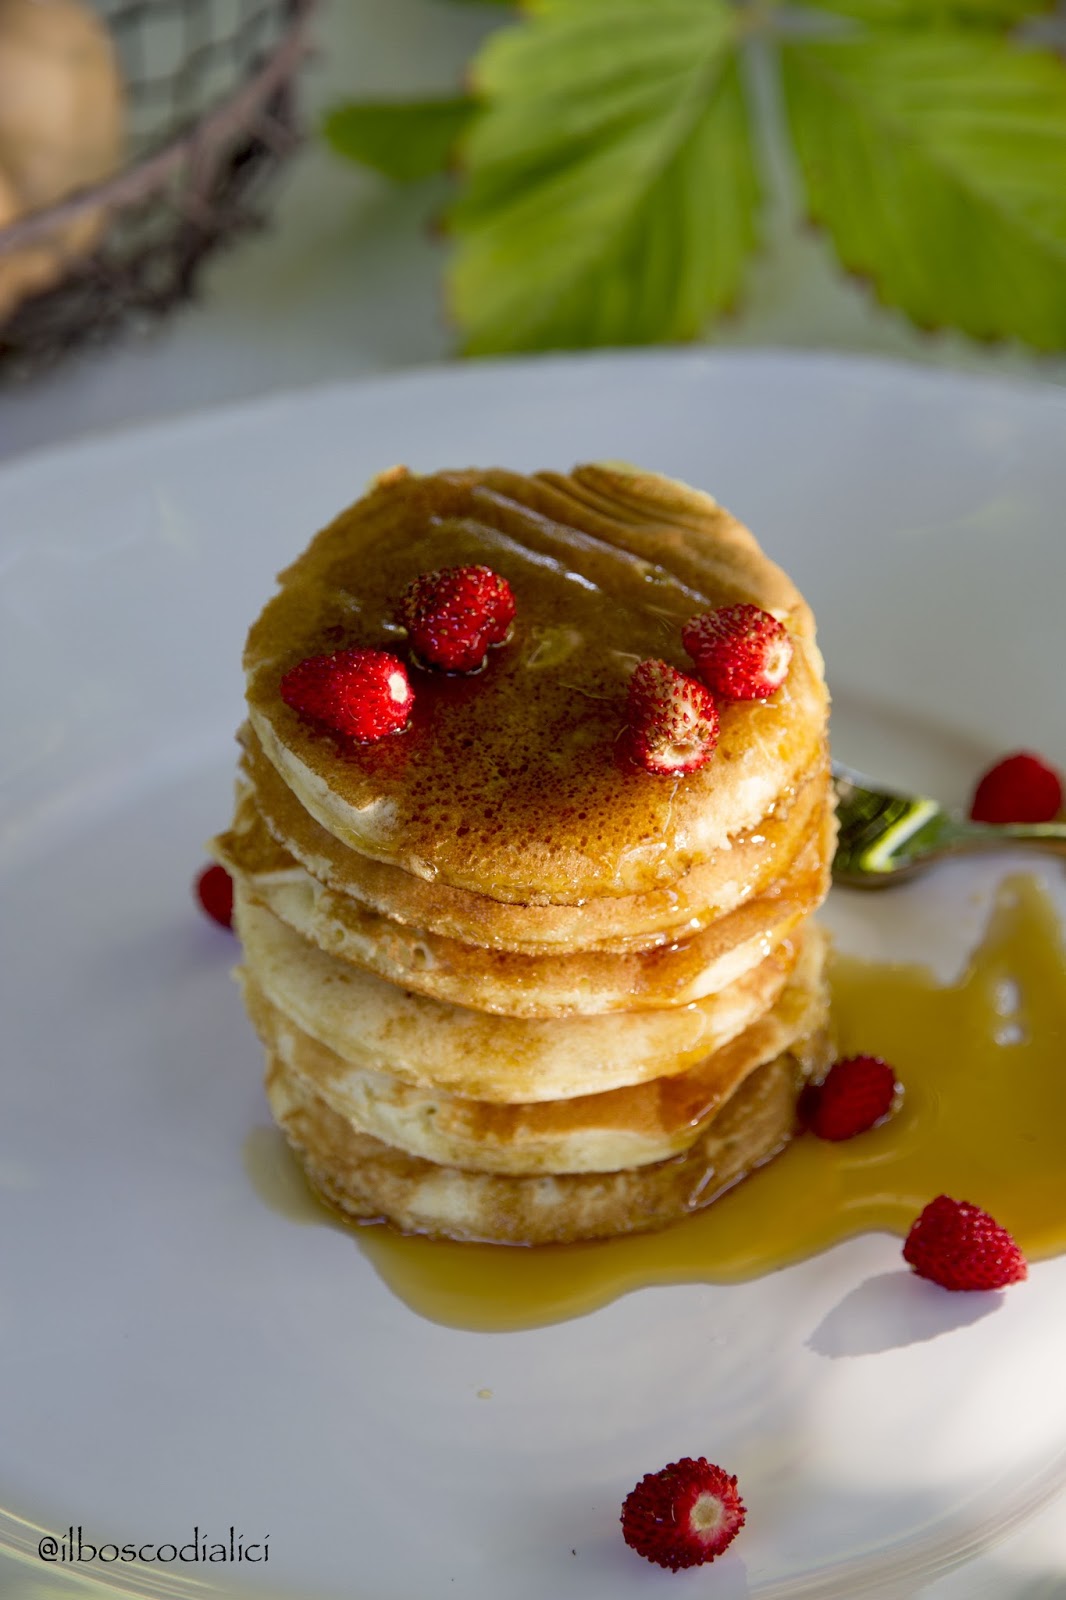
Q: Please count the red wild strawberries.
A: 9